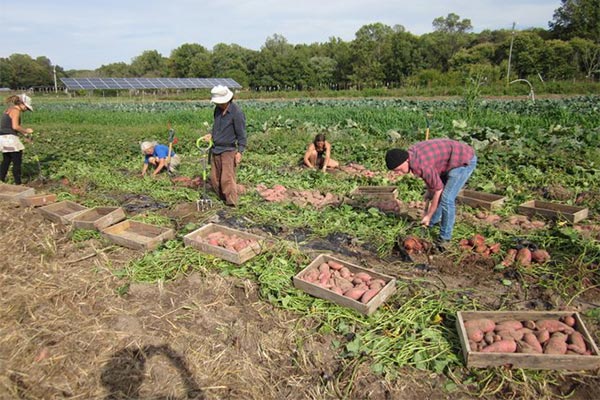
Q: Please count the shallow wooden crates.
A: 11